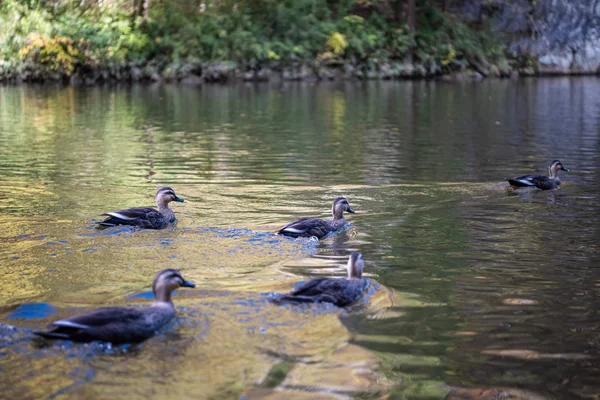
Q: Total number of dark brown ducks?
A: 5